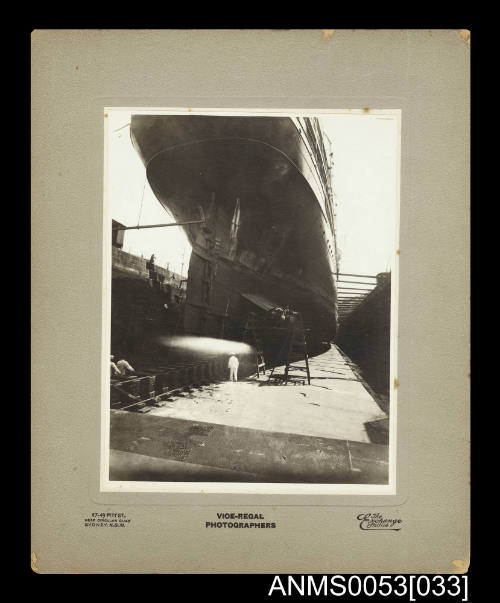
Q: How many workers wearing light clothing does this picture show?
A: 3